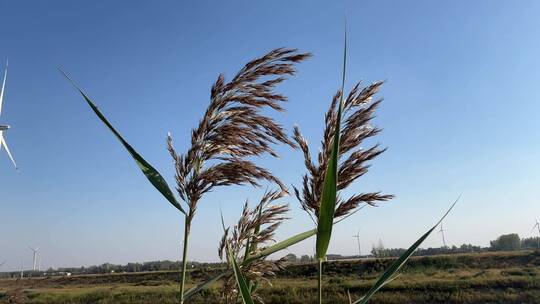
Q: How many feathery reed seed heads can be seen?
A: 3